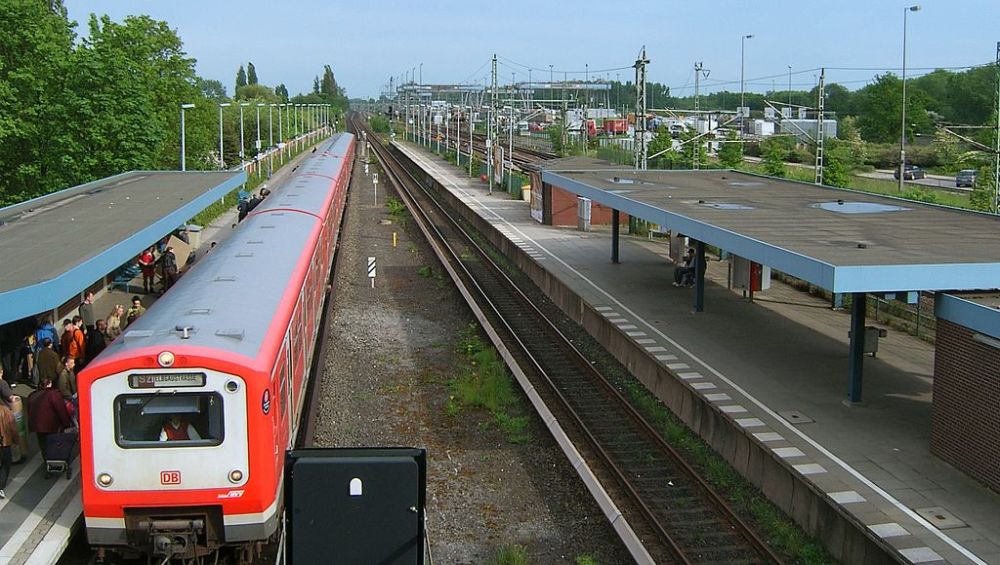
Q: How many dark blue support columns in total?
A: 3